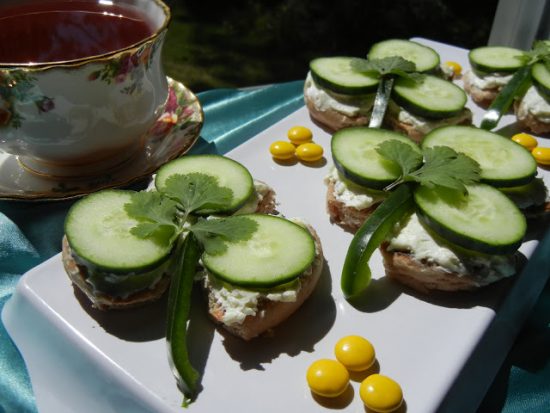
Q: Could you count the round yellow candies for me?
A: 9